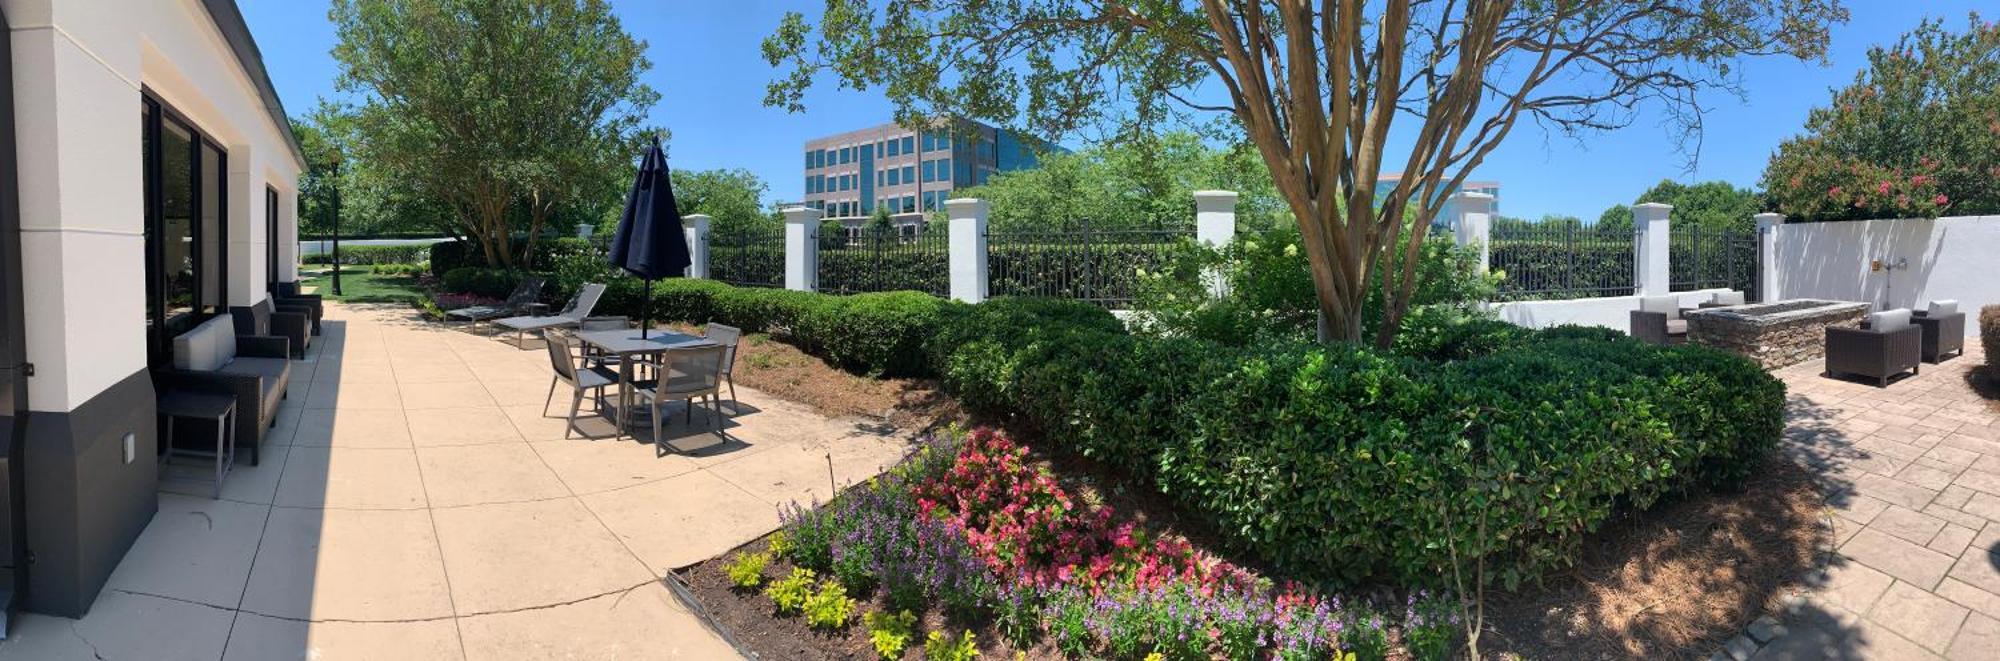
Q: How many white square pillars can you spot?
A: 8